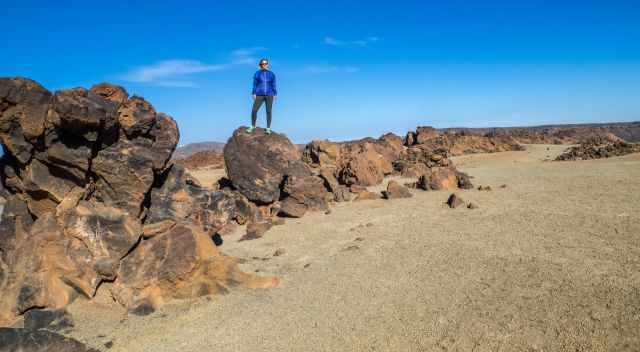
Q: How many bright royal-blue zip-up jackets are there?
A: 1